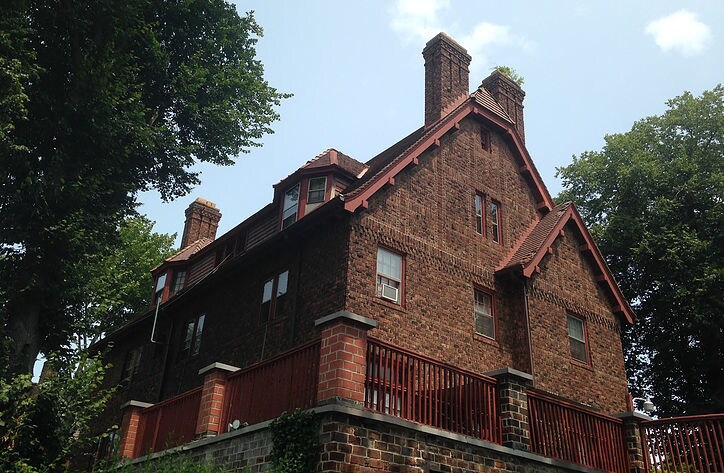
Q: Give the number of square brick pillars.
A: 5